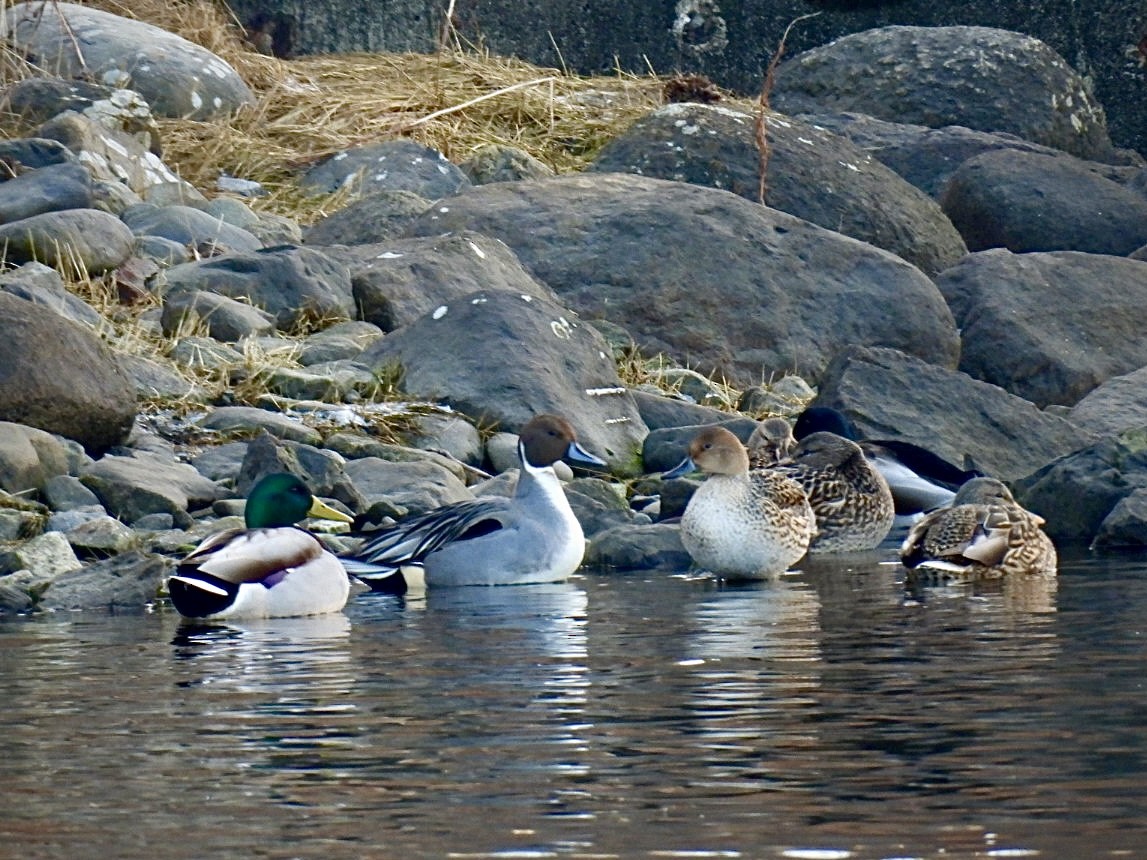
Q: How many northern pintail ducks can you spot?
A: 2